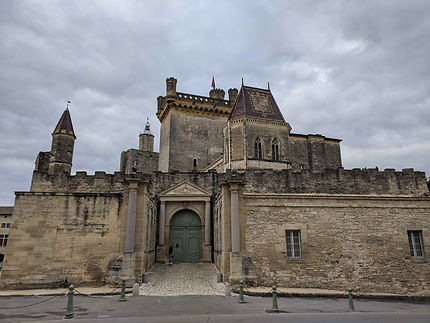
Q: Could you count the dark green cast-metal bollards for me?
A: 5